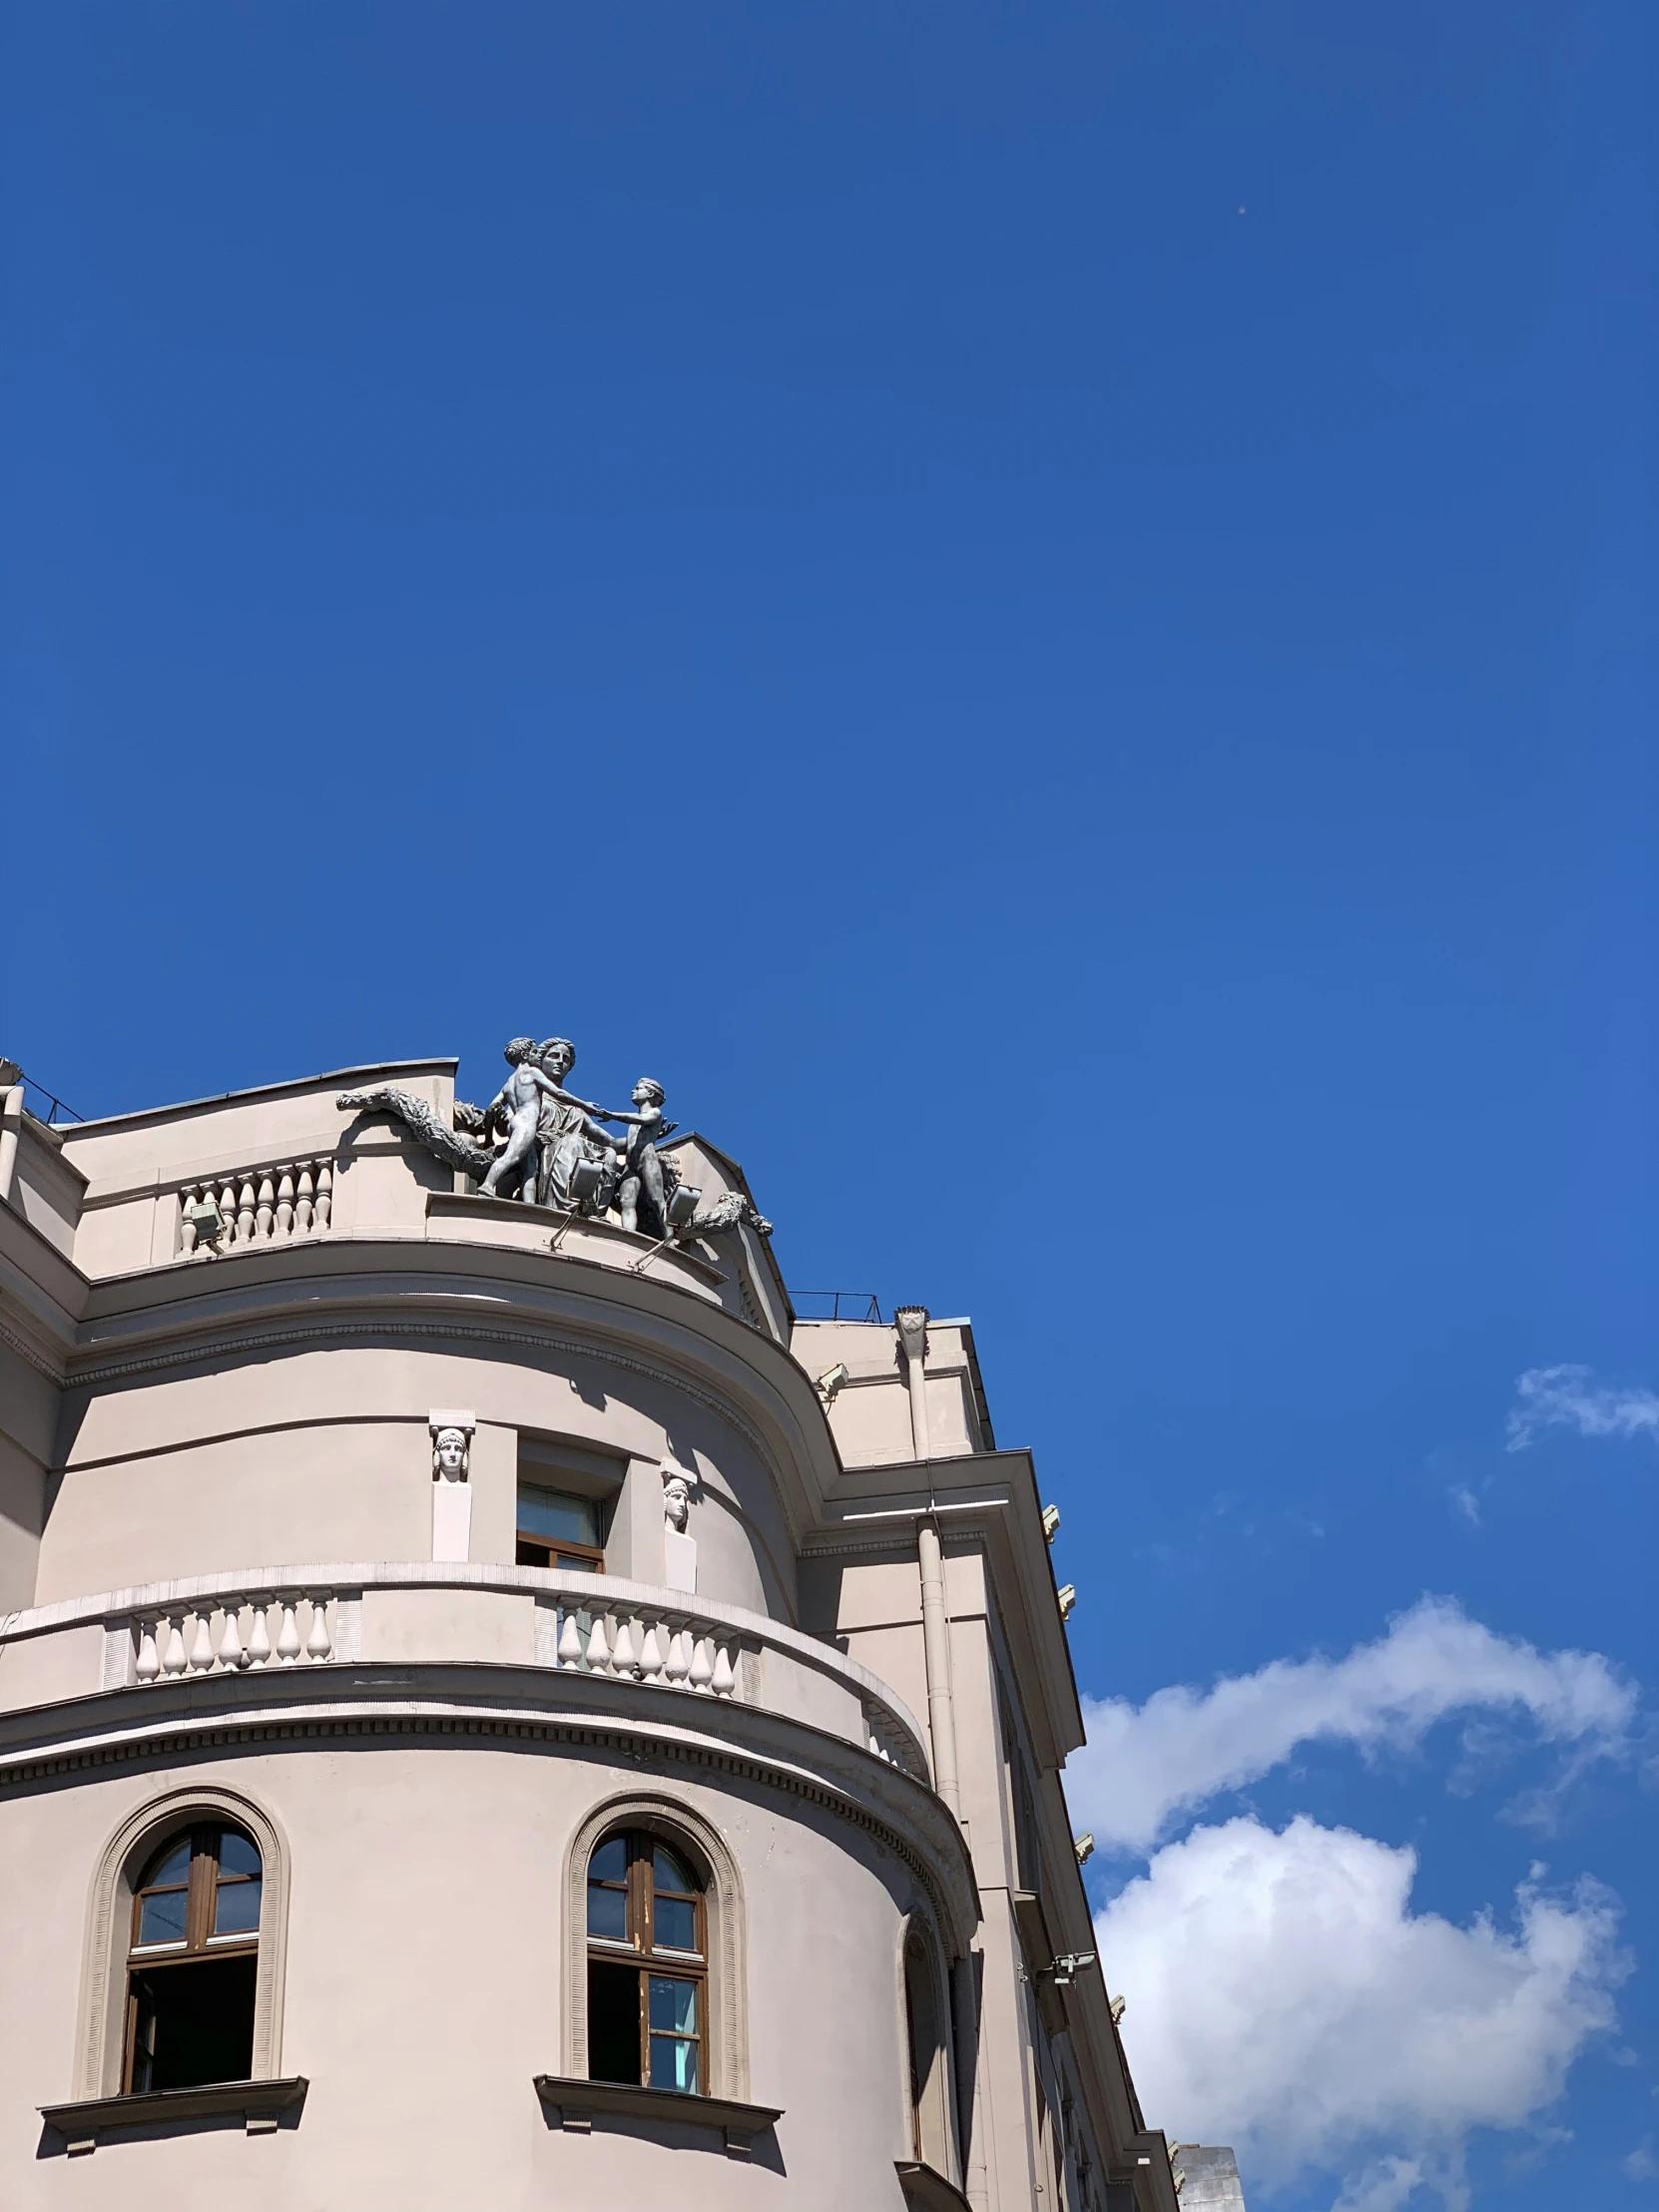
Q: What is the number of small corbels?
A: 4